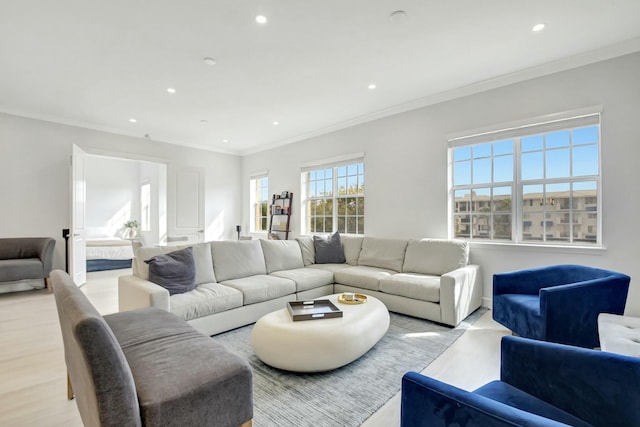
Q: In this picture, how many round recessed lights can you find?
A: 7